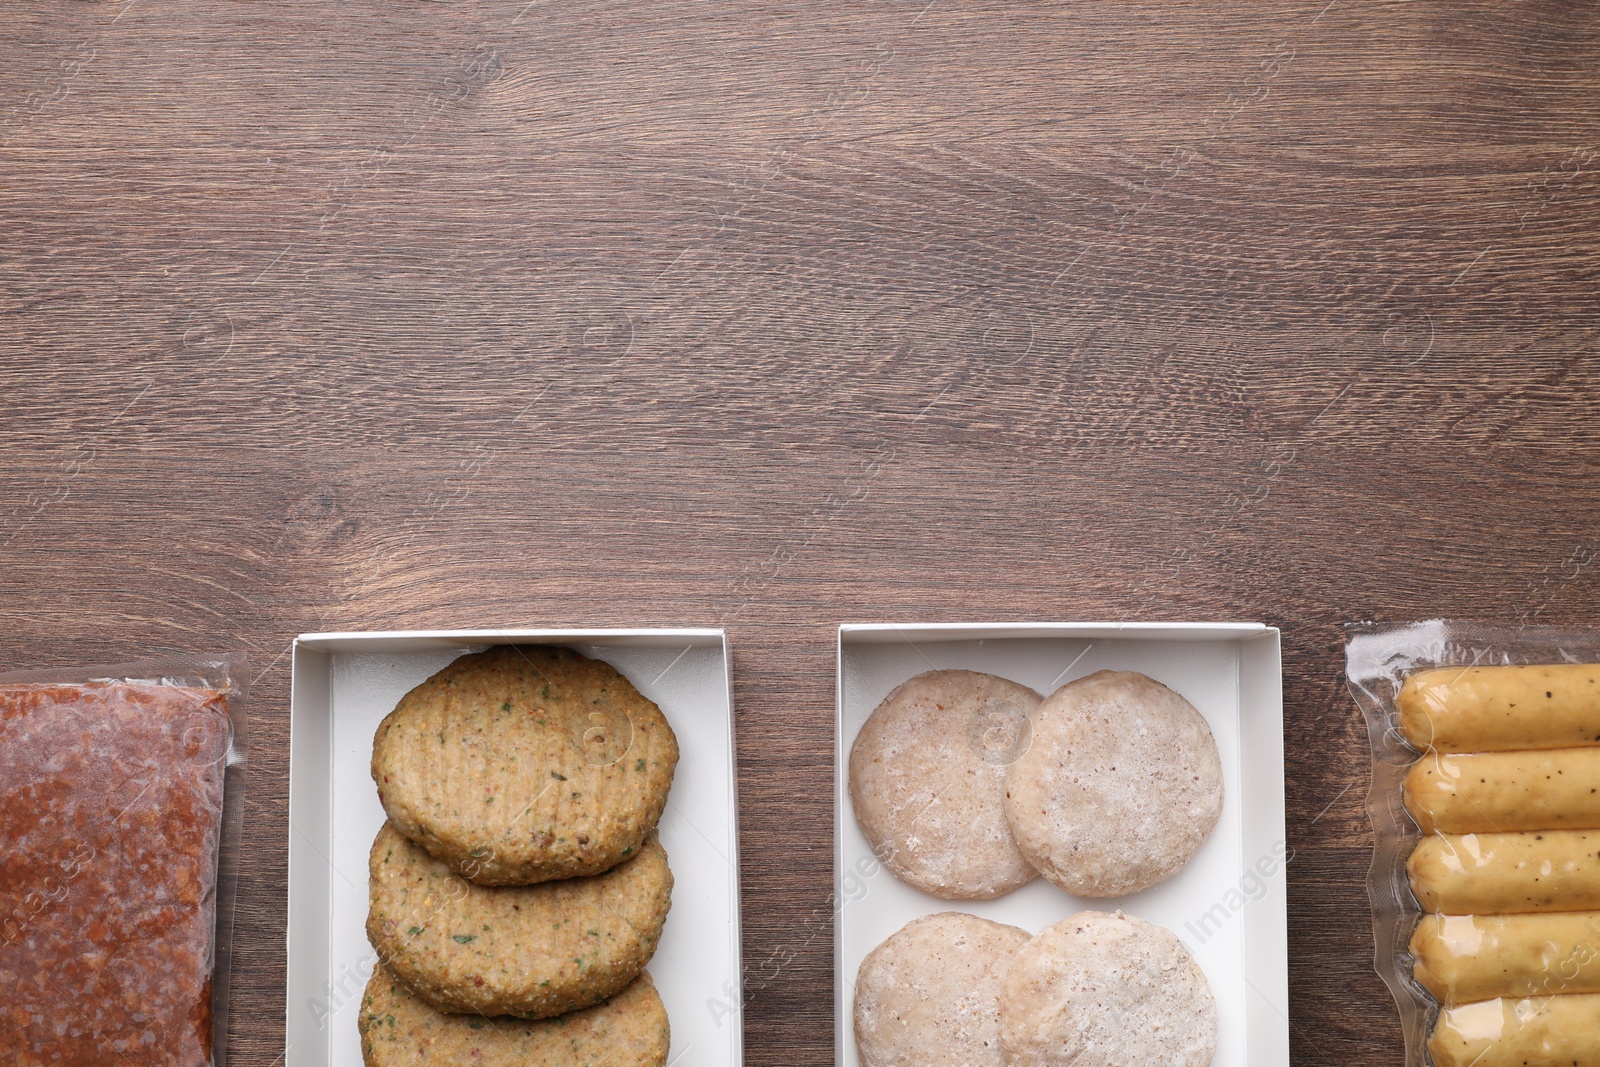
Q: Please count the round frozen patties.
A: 4